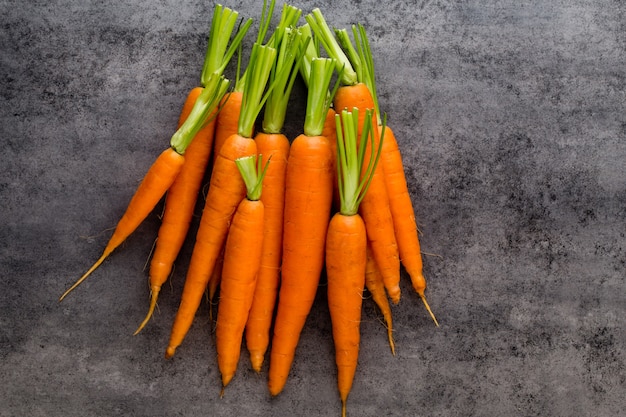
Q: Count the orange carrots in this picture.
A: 11